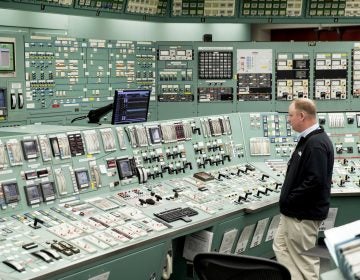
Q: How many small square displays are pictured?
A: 7